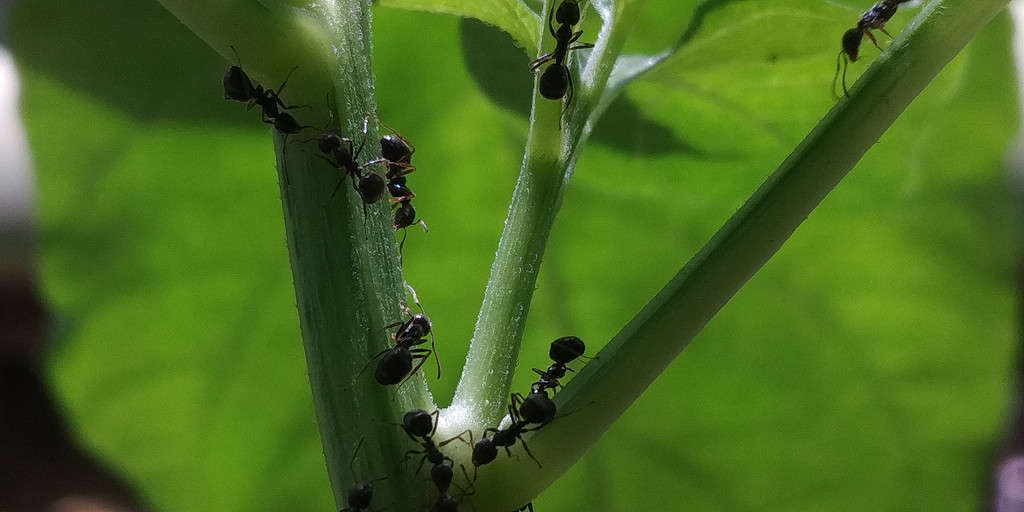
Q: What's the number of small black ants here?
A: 11